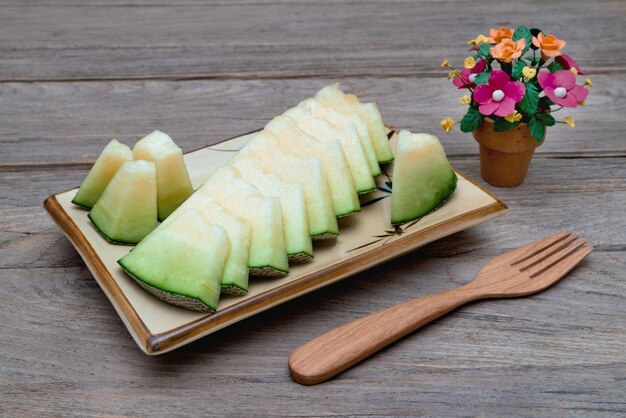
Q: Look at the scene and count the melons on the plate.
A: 13